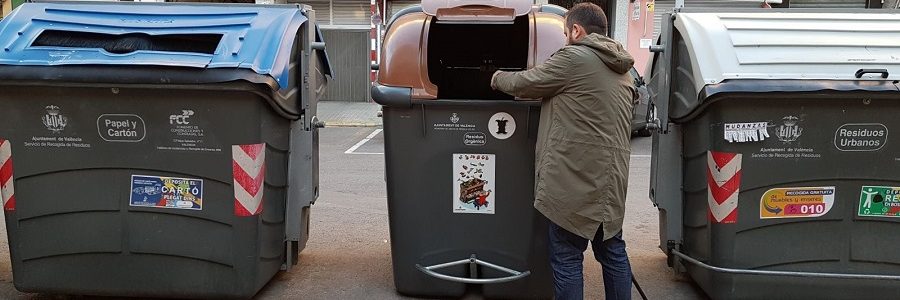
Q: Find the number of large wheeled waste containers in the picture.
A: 3